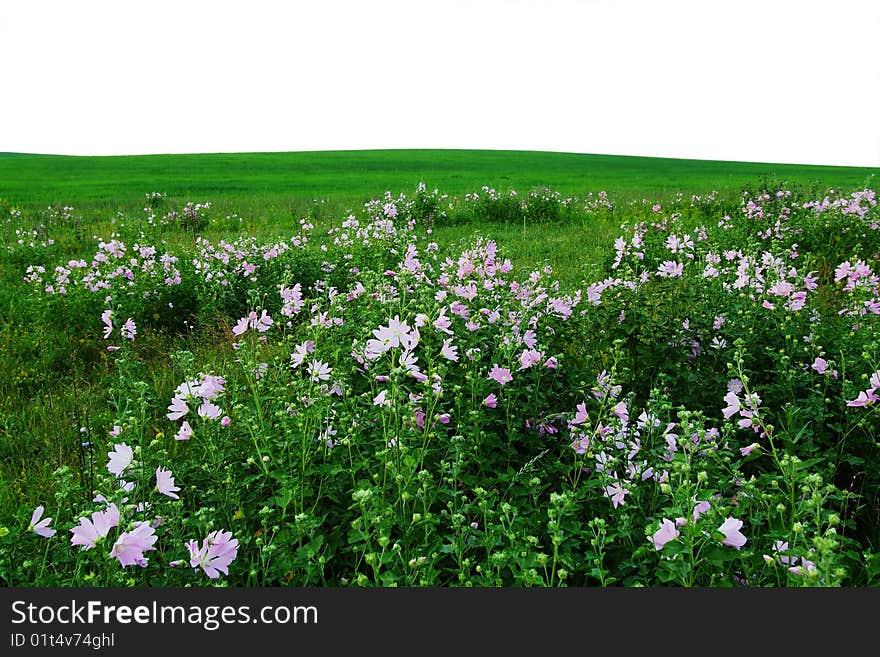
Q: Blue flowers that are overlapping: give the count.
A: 0